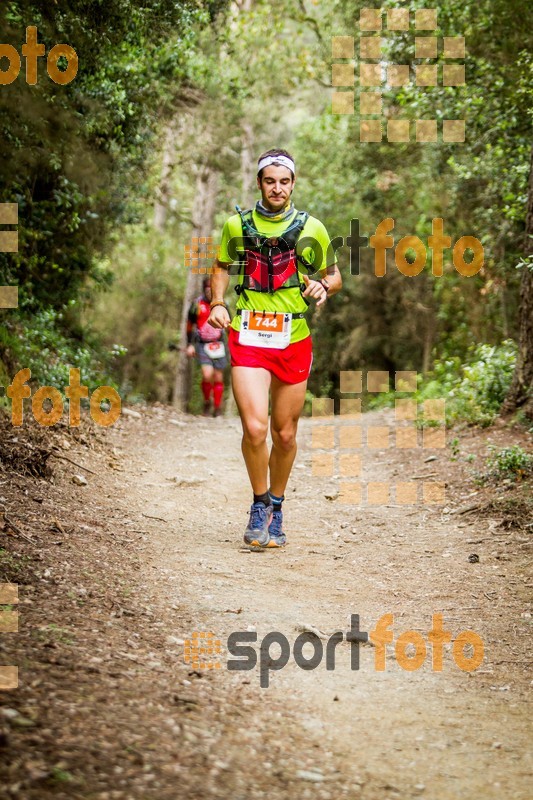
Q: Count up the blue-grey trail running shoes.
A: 2